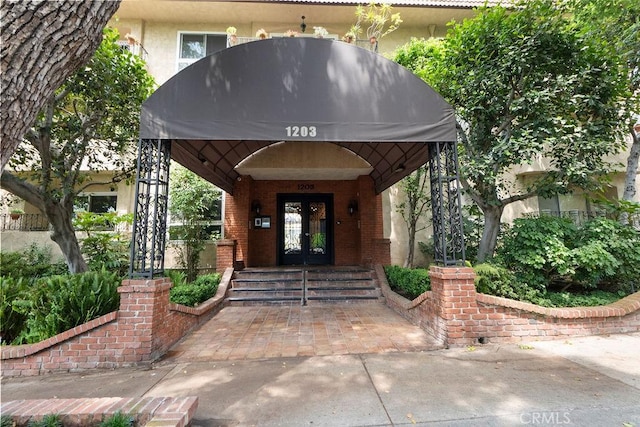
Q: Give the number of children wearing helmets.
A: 0